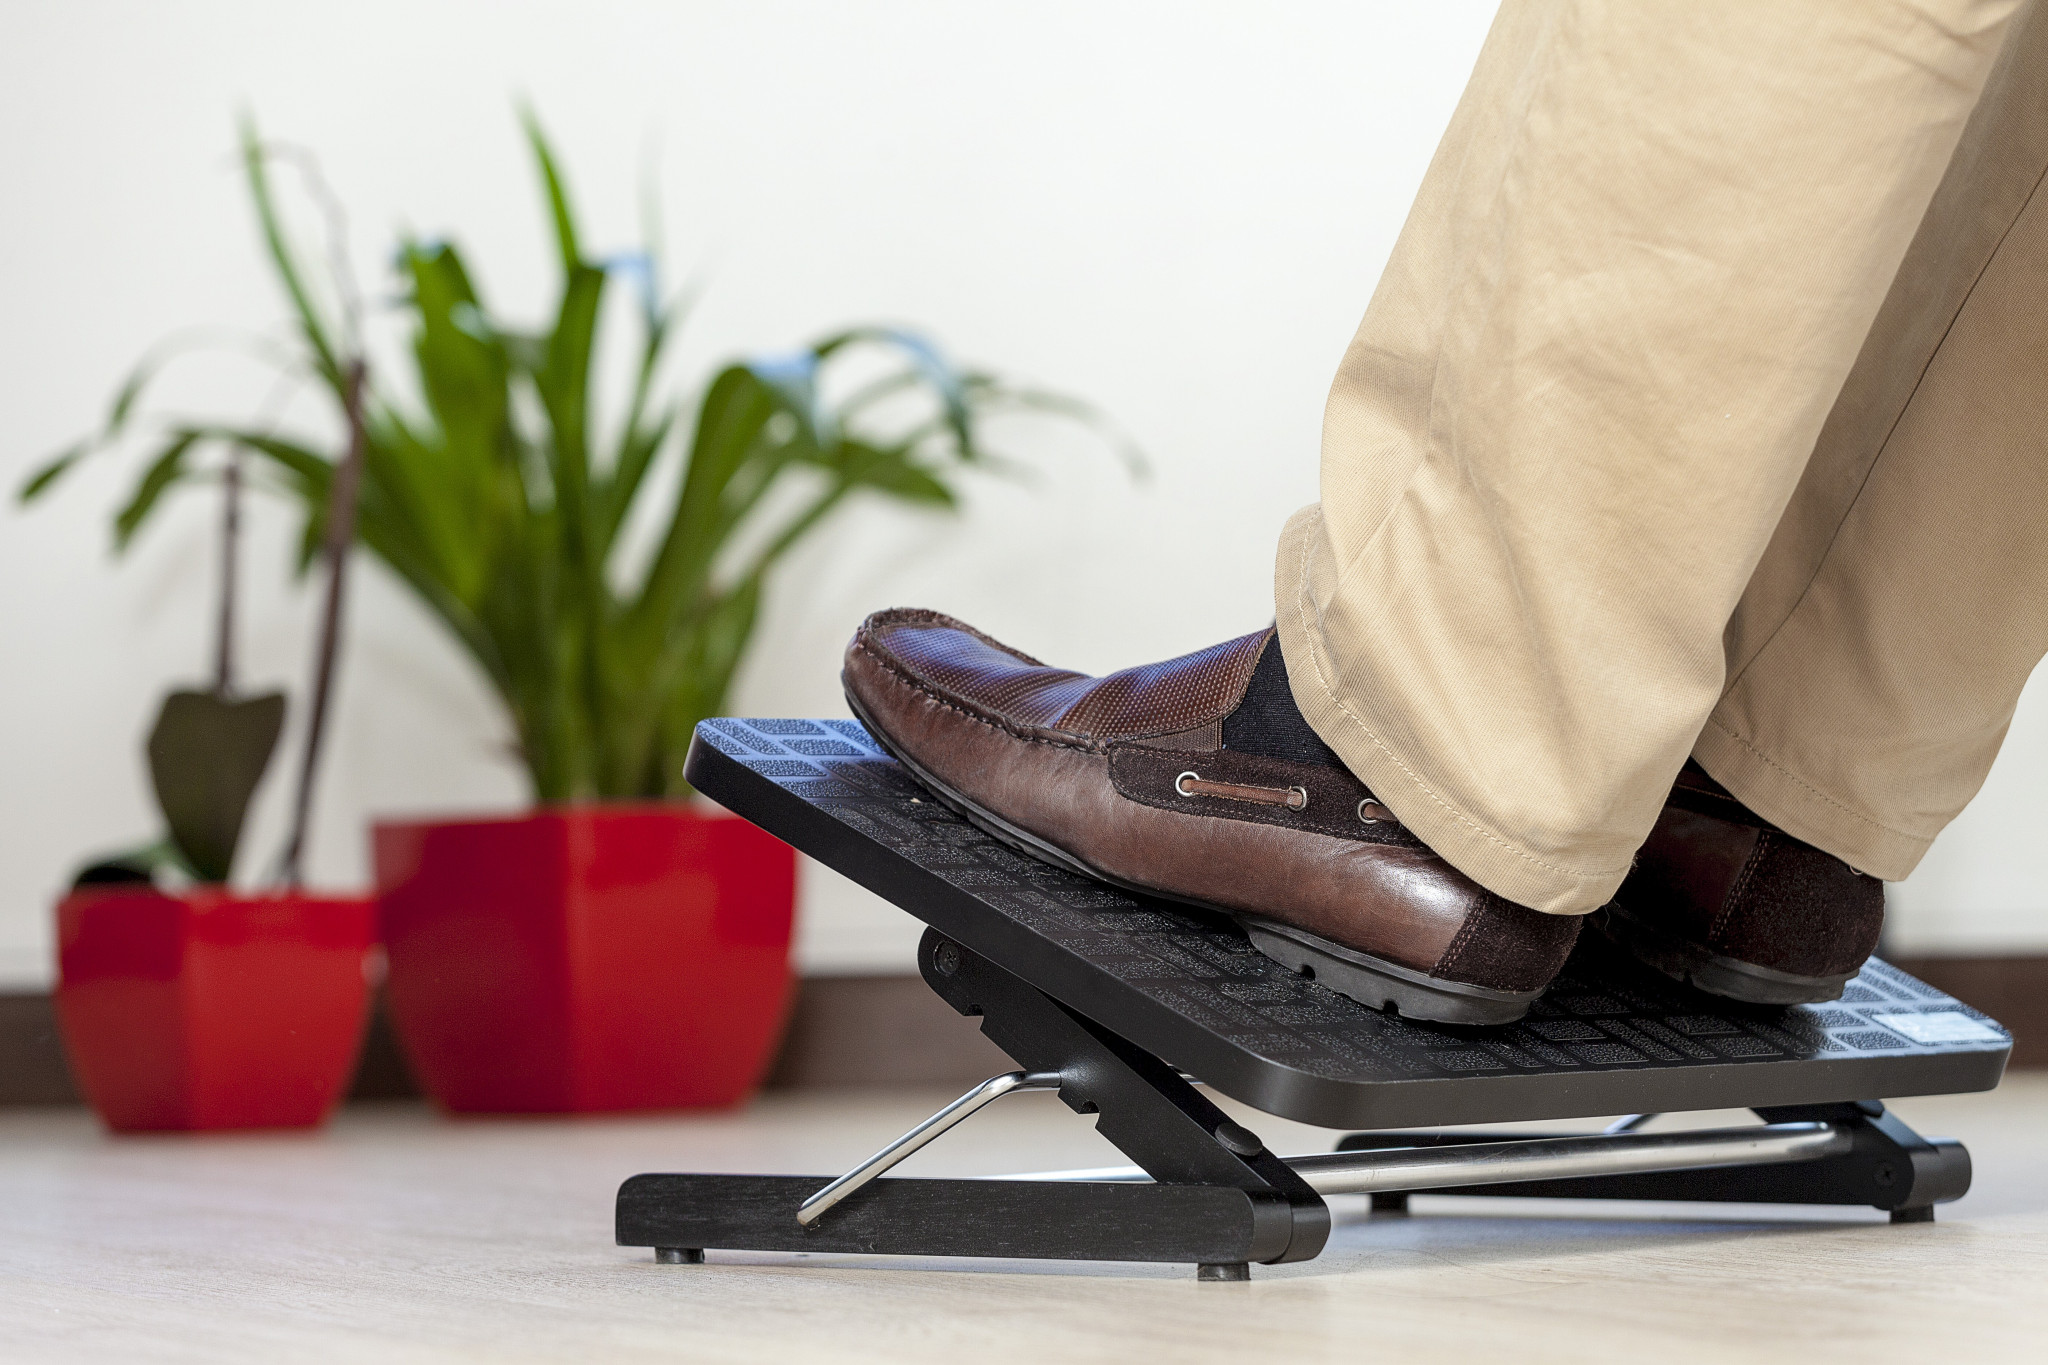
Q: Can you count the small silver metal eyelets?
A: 3